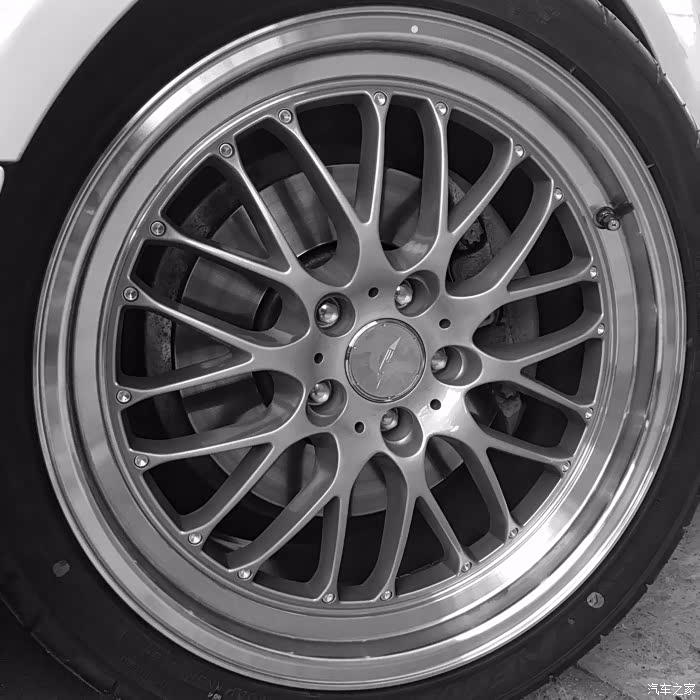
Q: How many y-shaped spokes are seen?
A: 10